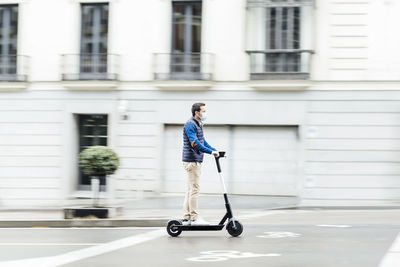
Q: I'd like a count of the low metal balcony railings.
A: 4